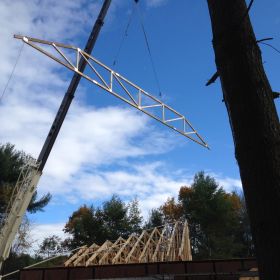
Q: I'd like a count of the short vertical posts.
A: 5